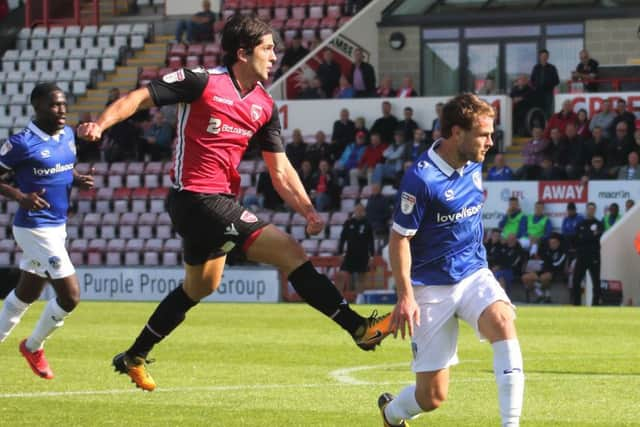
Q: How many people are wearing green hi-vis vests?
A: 3